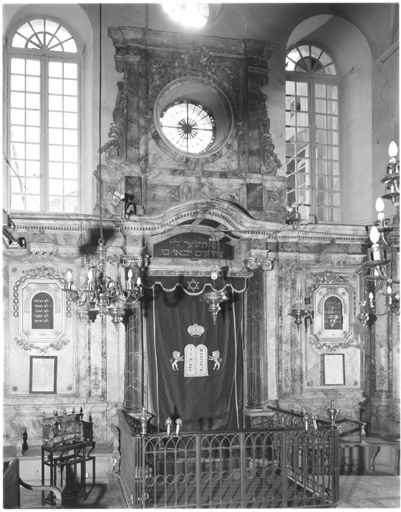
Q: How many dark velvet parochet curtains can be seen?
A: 1